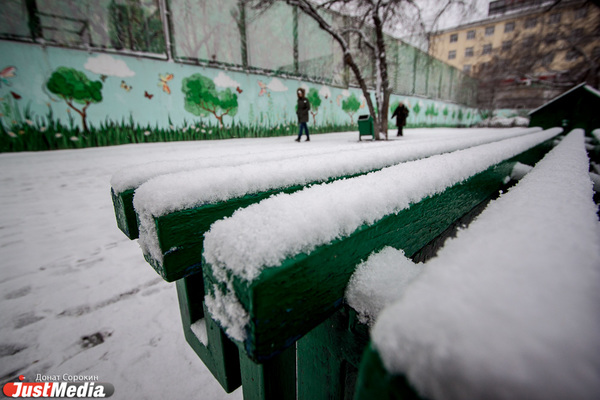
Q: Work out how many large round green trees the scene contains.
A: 2